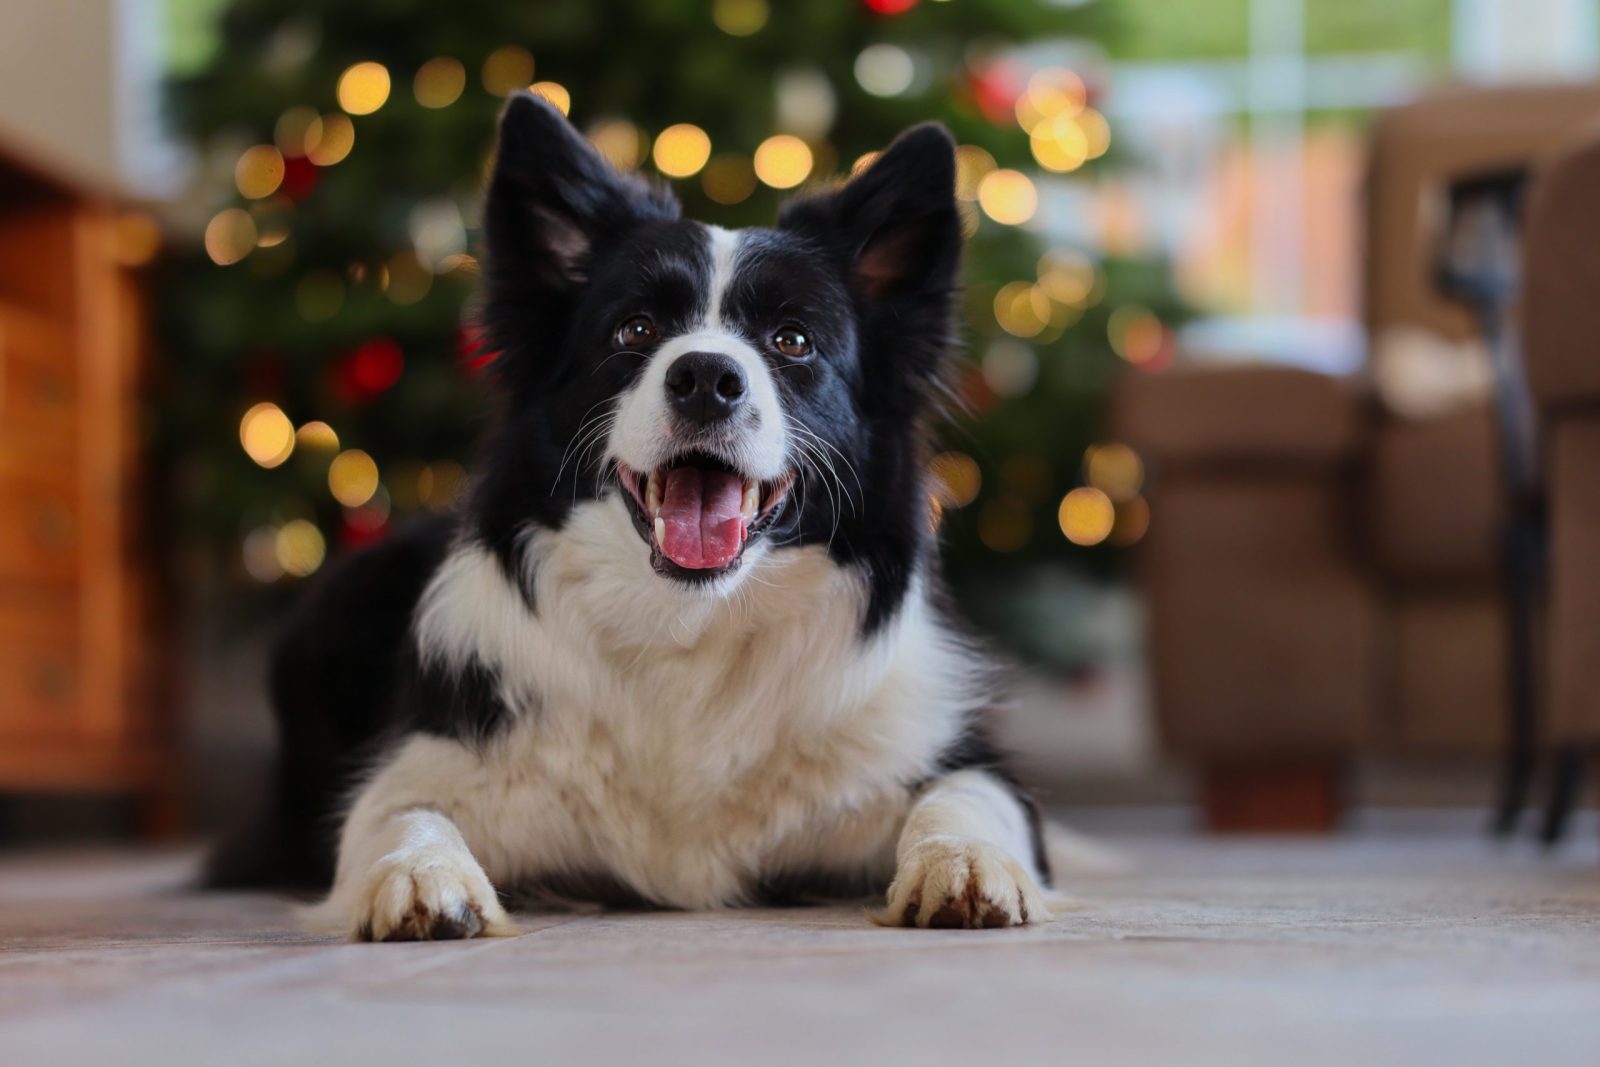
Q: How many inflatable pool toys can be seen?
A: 0